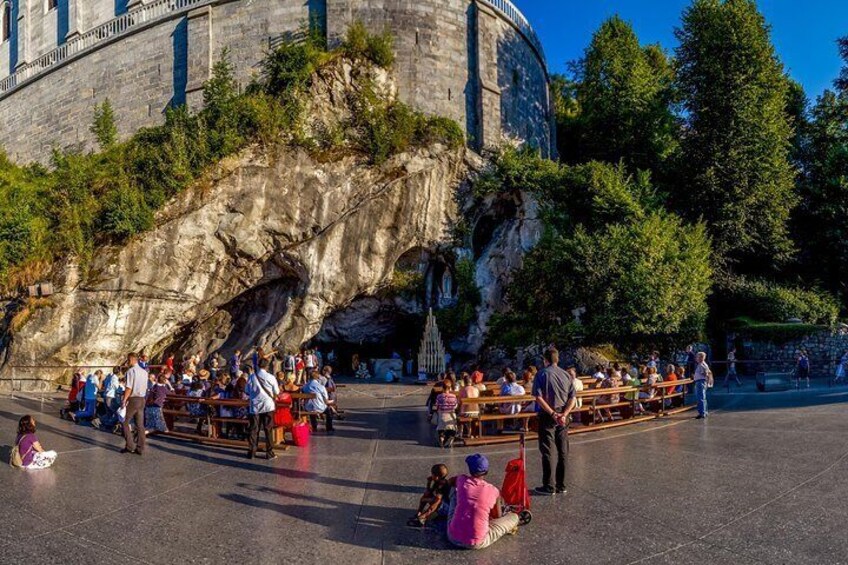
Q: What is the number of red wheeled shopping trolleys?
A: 1